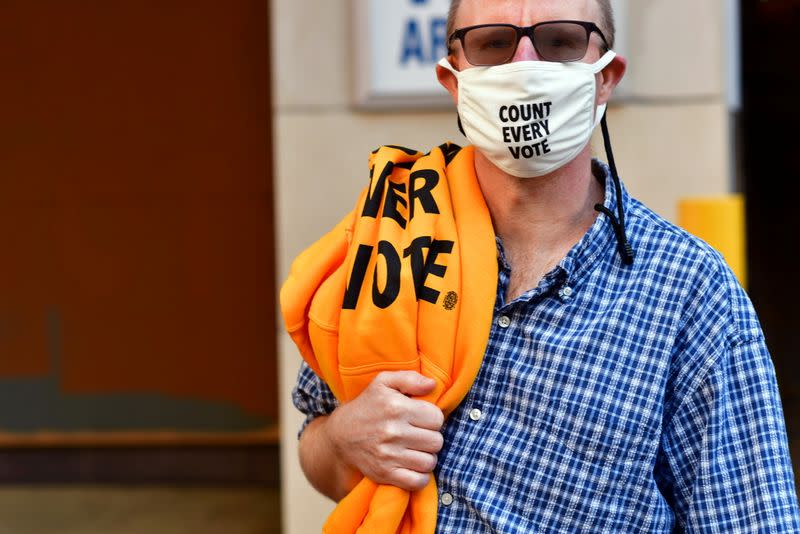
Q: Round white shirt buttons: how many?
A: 4